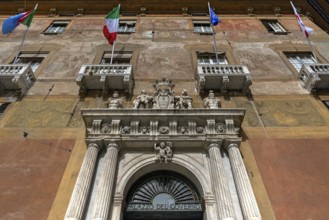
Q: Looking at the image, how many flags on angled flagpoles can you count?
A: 4